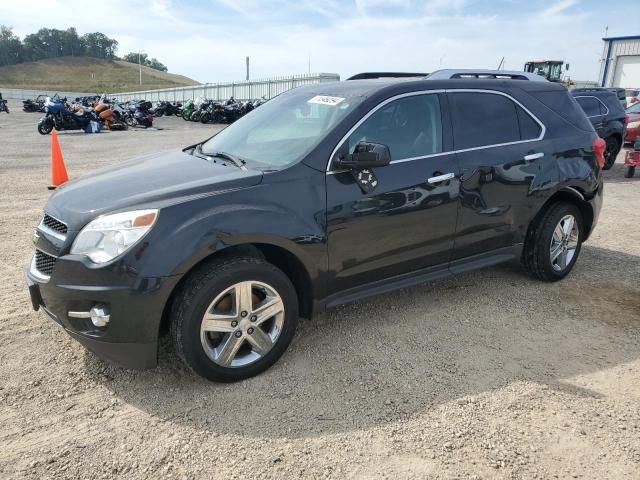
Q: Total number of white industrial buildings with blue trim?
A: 1